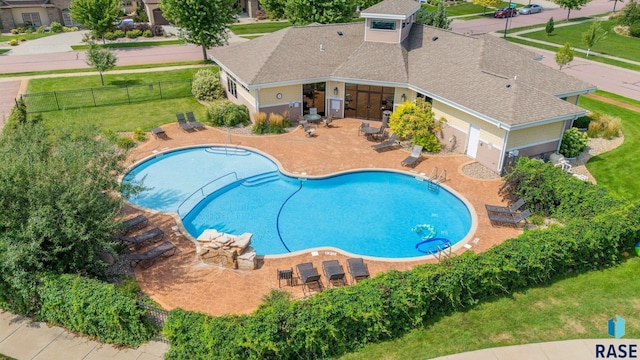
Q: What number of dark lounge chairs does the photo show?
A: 13